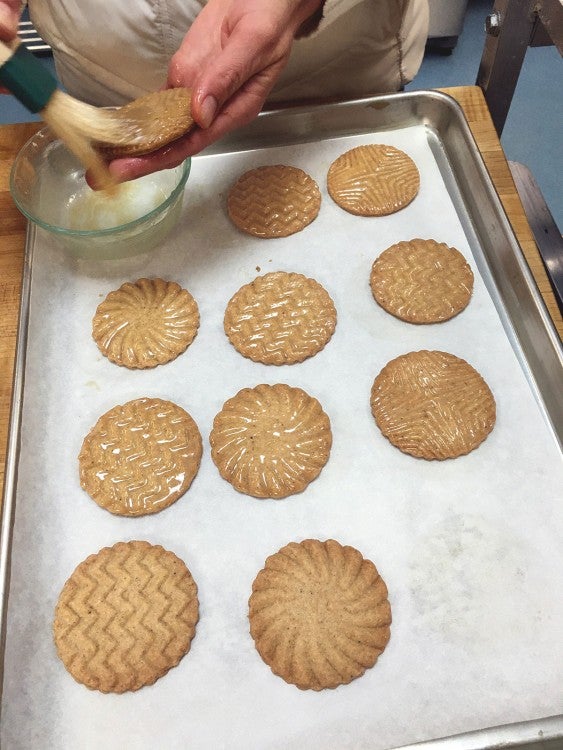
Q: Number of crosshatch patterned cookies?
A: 2